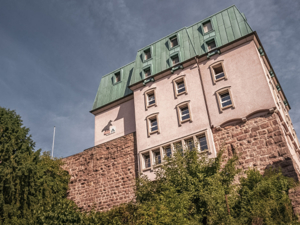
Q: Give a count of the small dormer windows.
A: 7